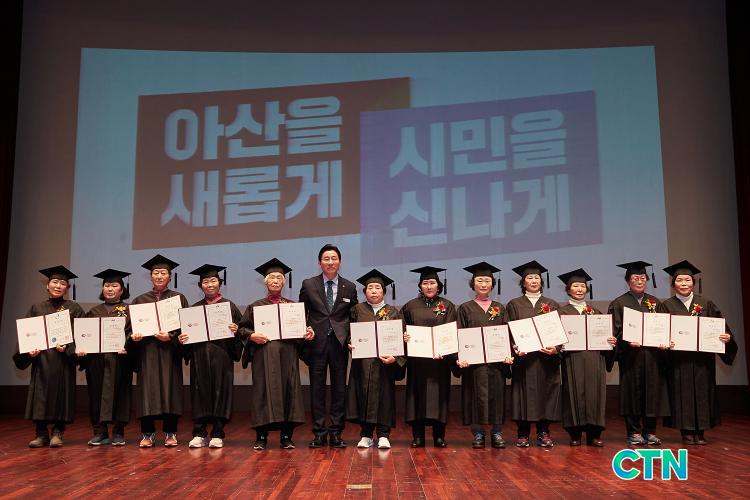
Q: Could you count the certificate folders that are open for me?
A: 12